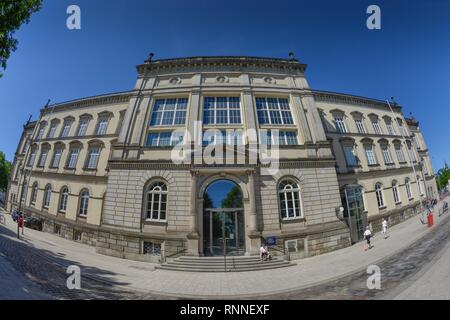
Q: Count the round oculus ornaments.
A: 3